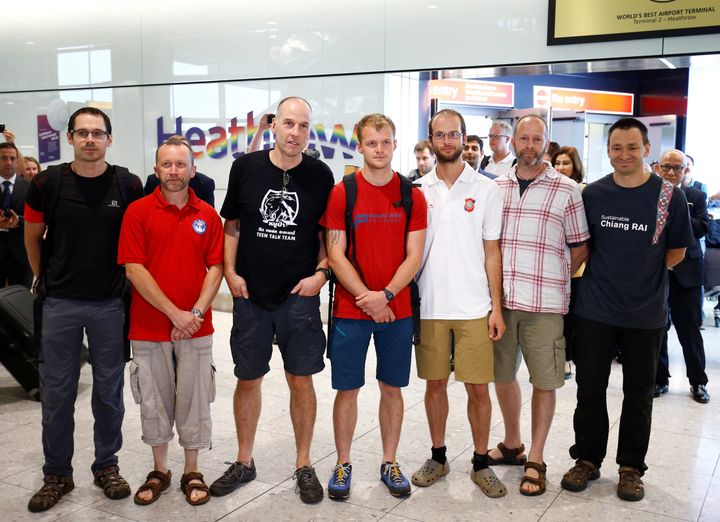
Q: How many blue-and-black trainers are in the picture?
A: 2